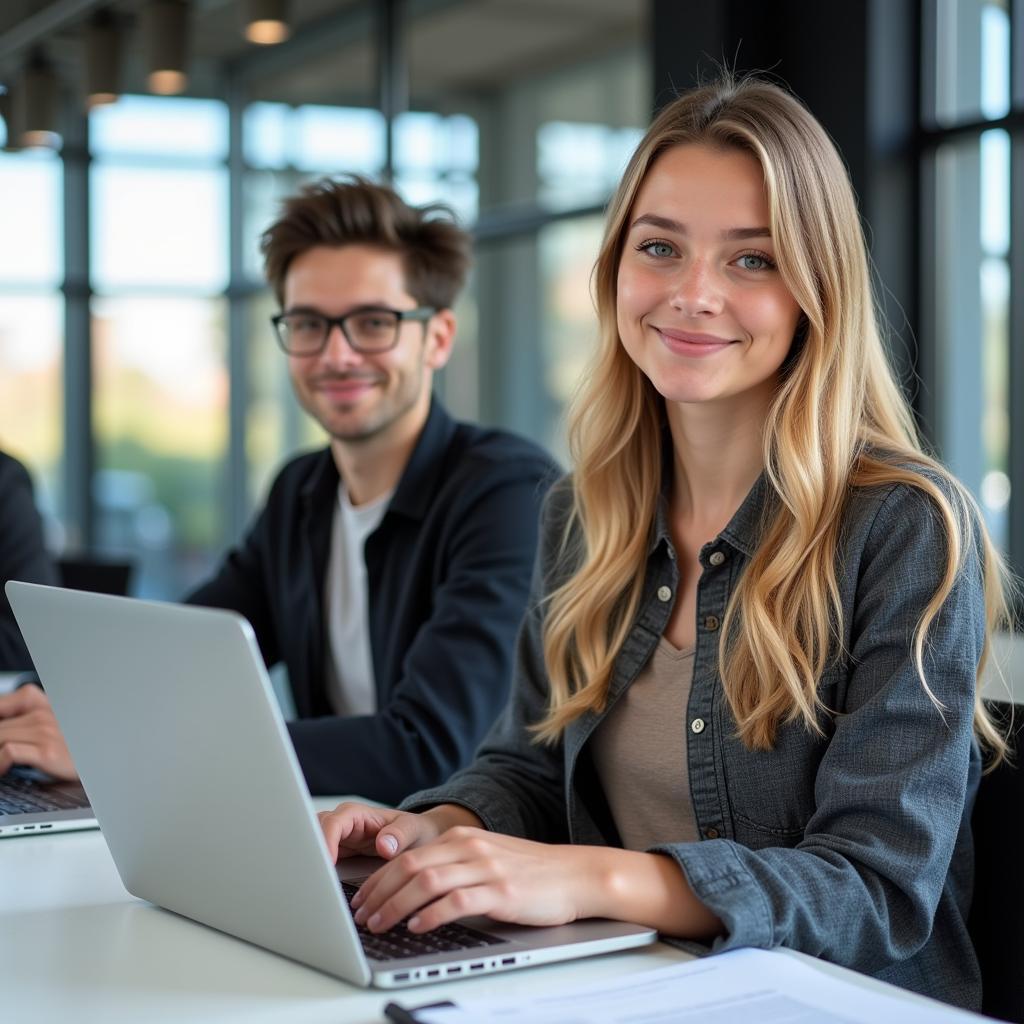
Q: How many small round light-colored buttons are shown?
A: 3